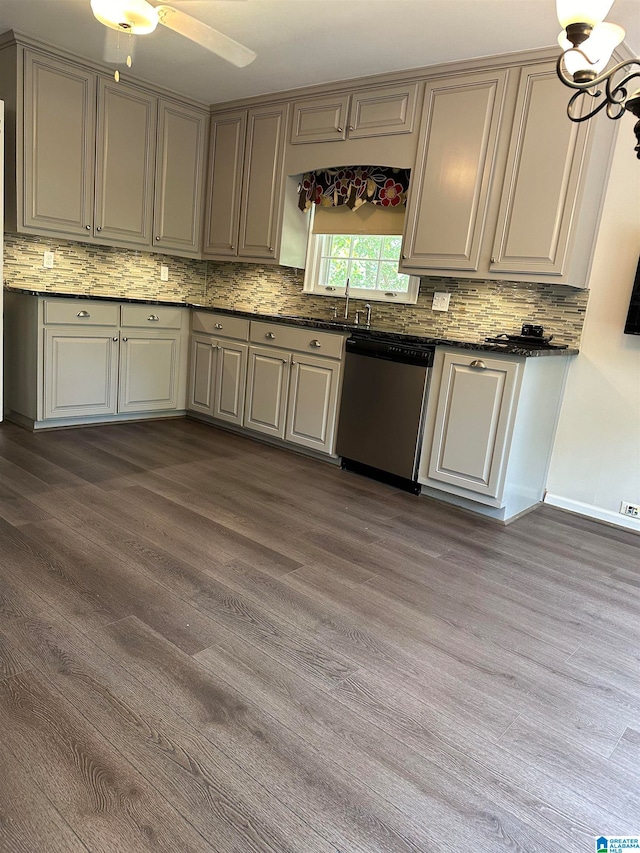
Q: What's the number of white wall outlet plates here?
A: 4